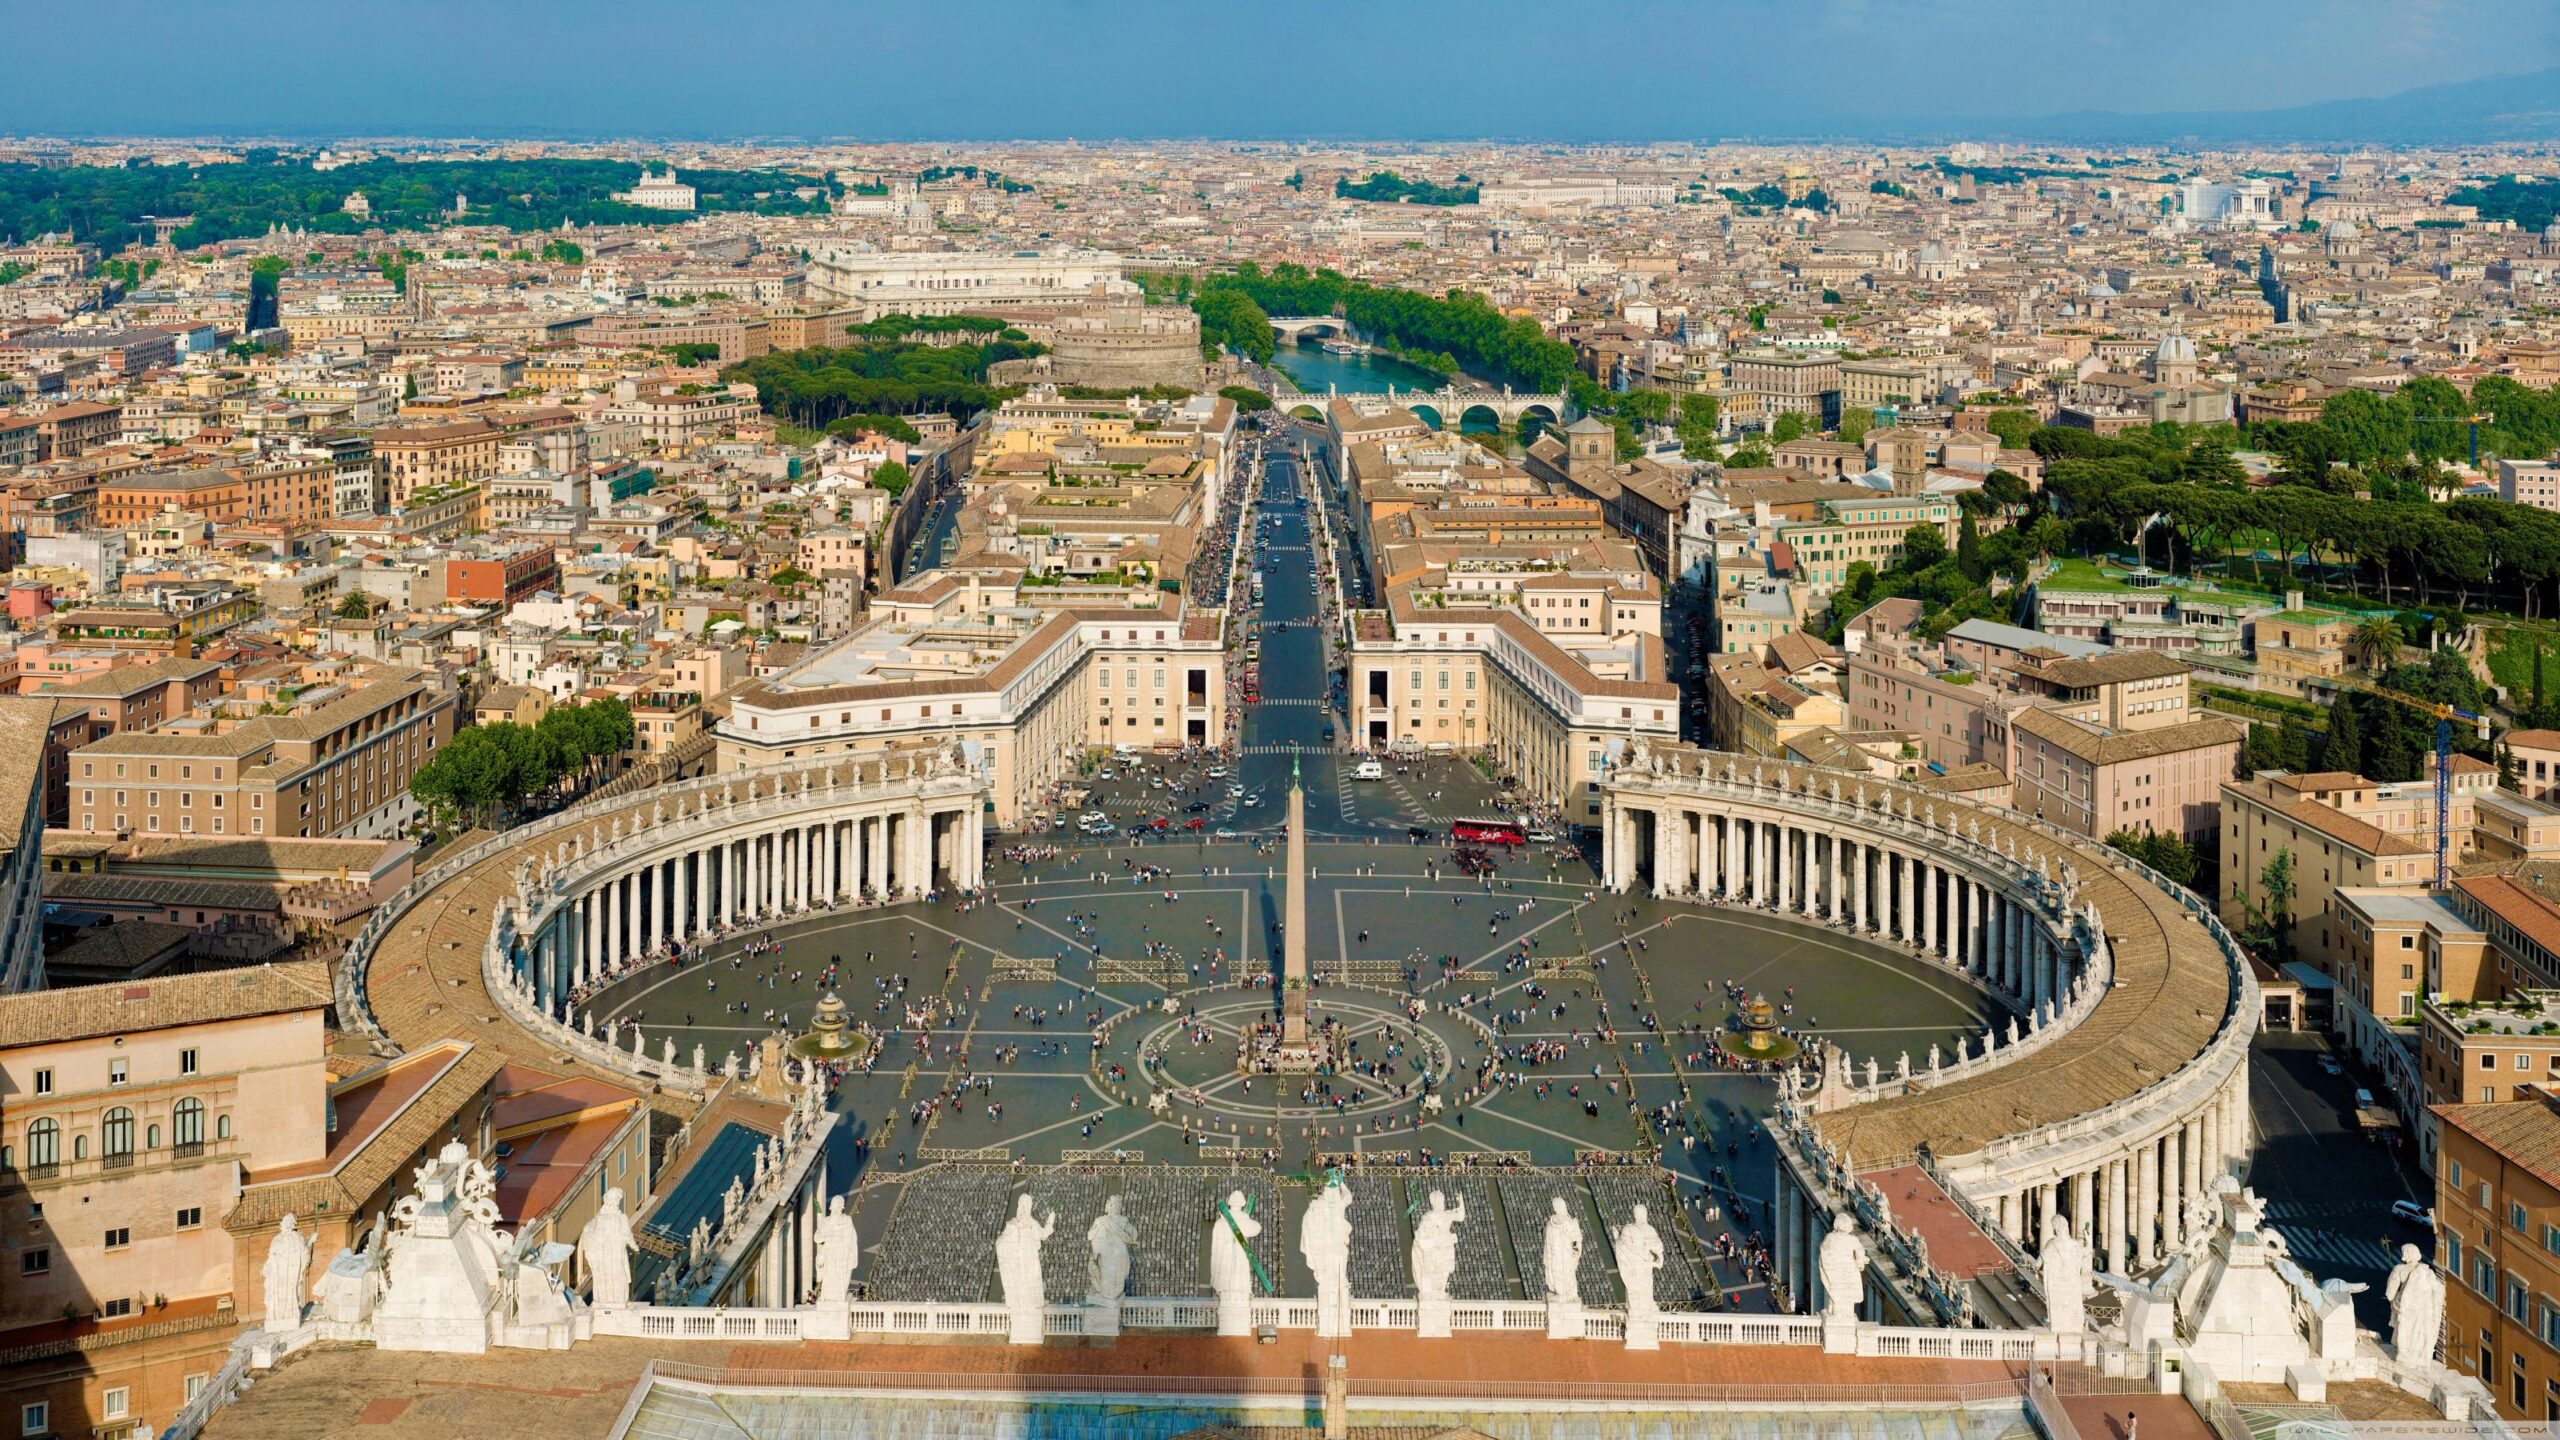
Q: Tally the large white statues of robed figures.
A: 13